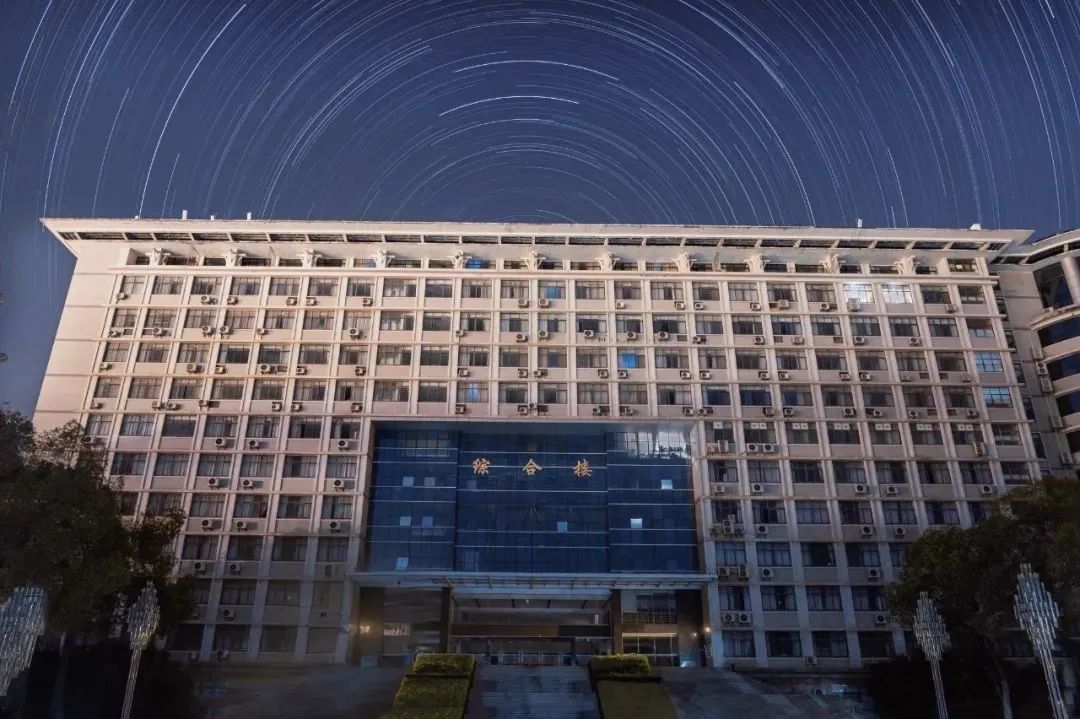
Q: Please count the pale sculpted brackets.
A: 11